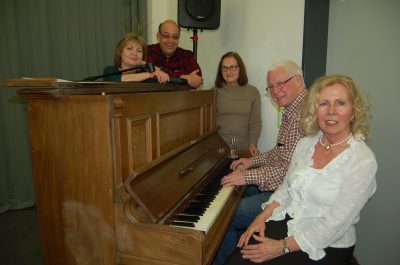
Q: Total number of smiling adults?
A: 5